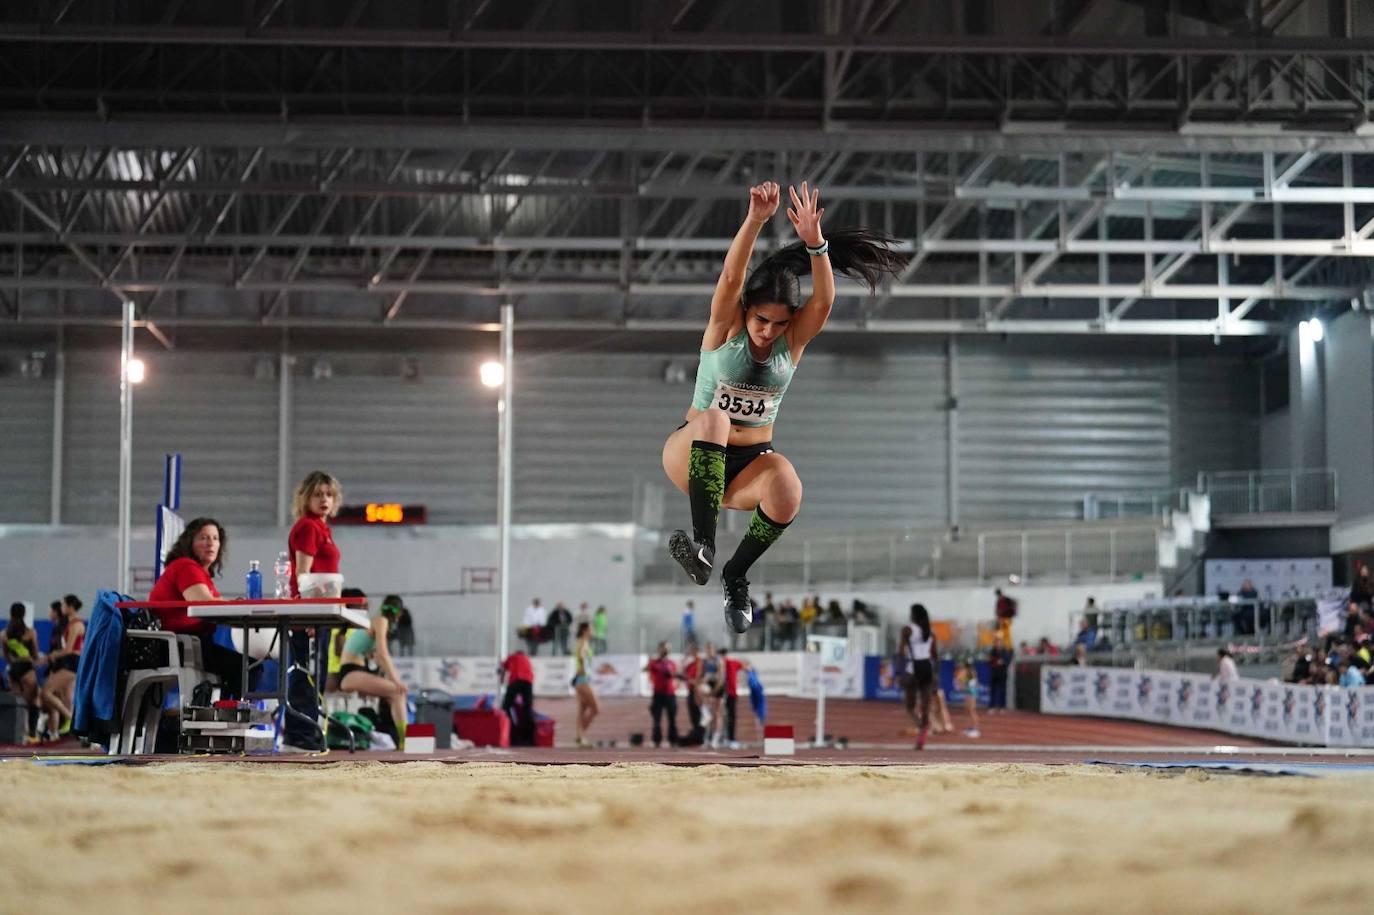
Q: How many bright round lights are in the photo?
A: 3